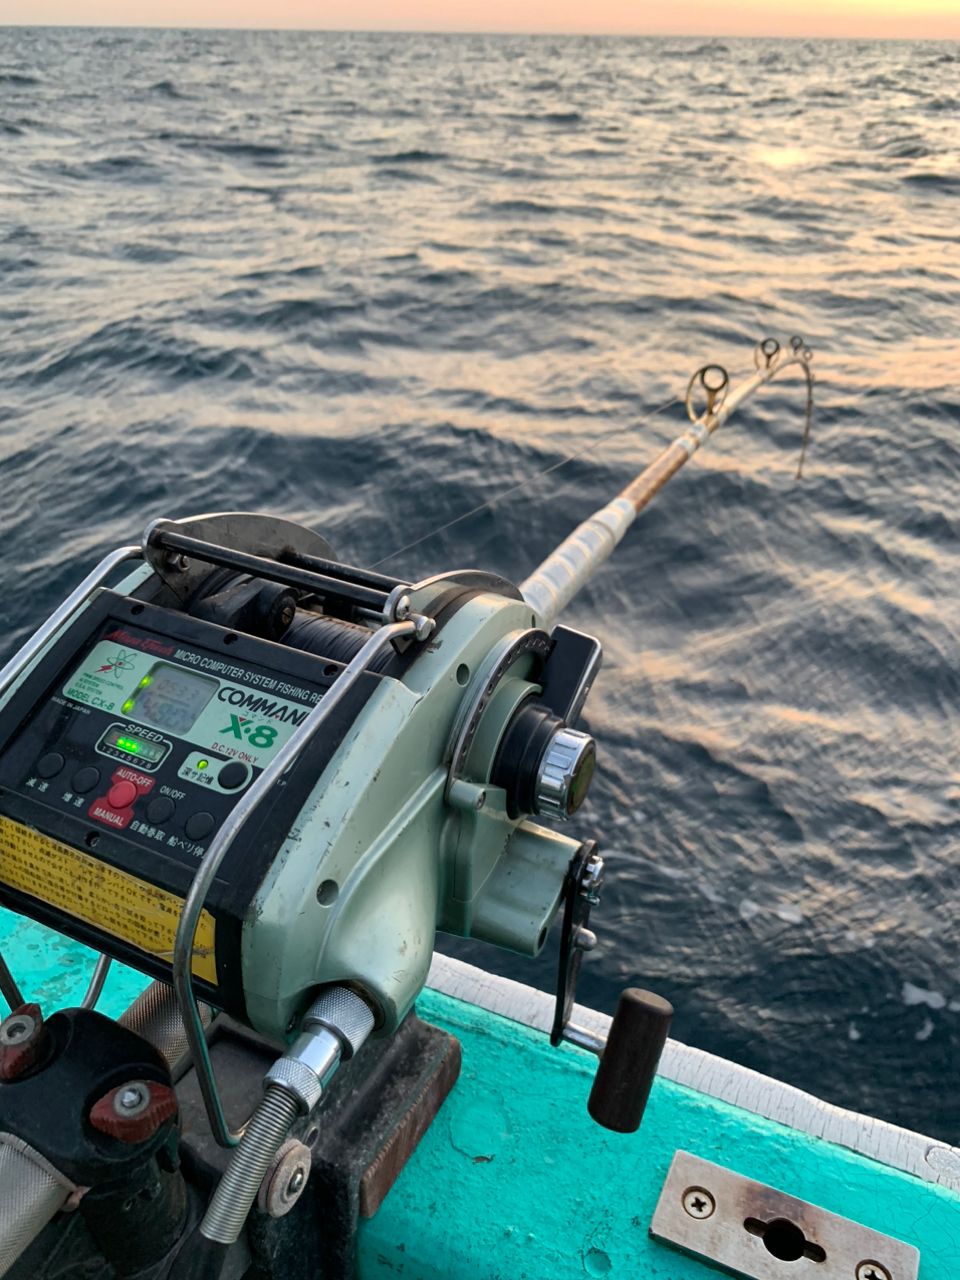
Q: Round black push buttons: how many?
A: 5